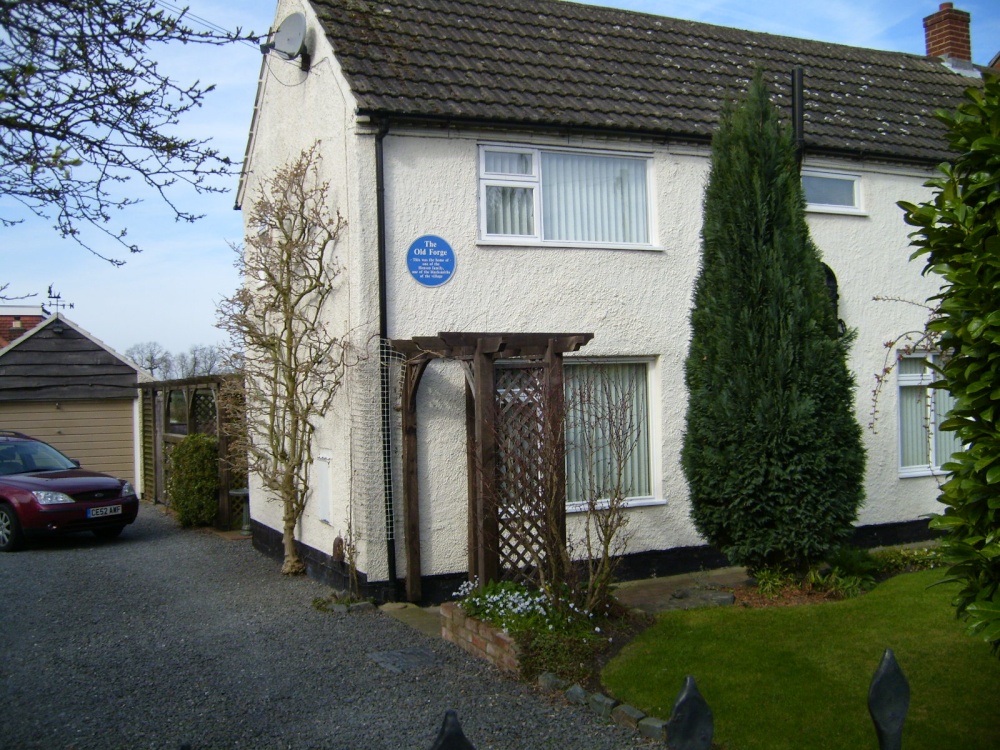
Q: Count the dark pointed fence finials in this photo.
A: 3